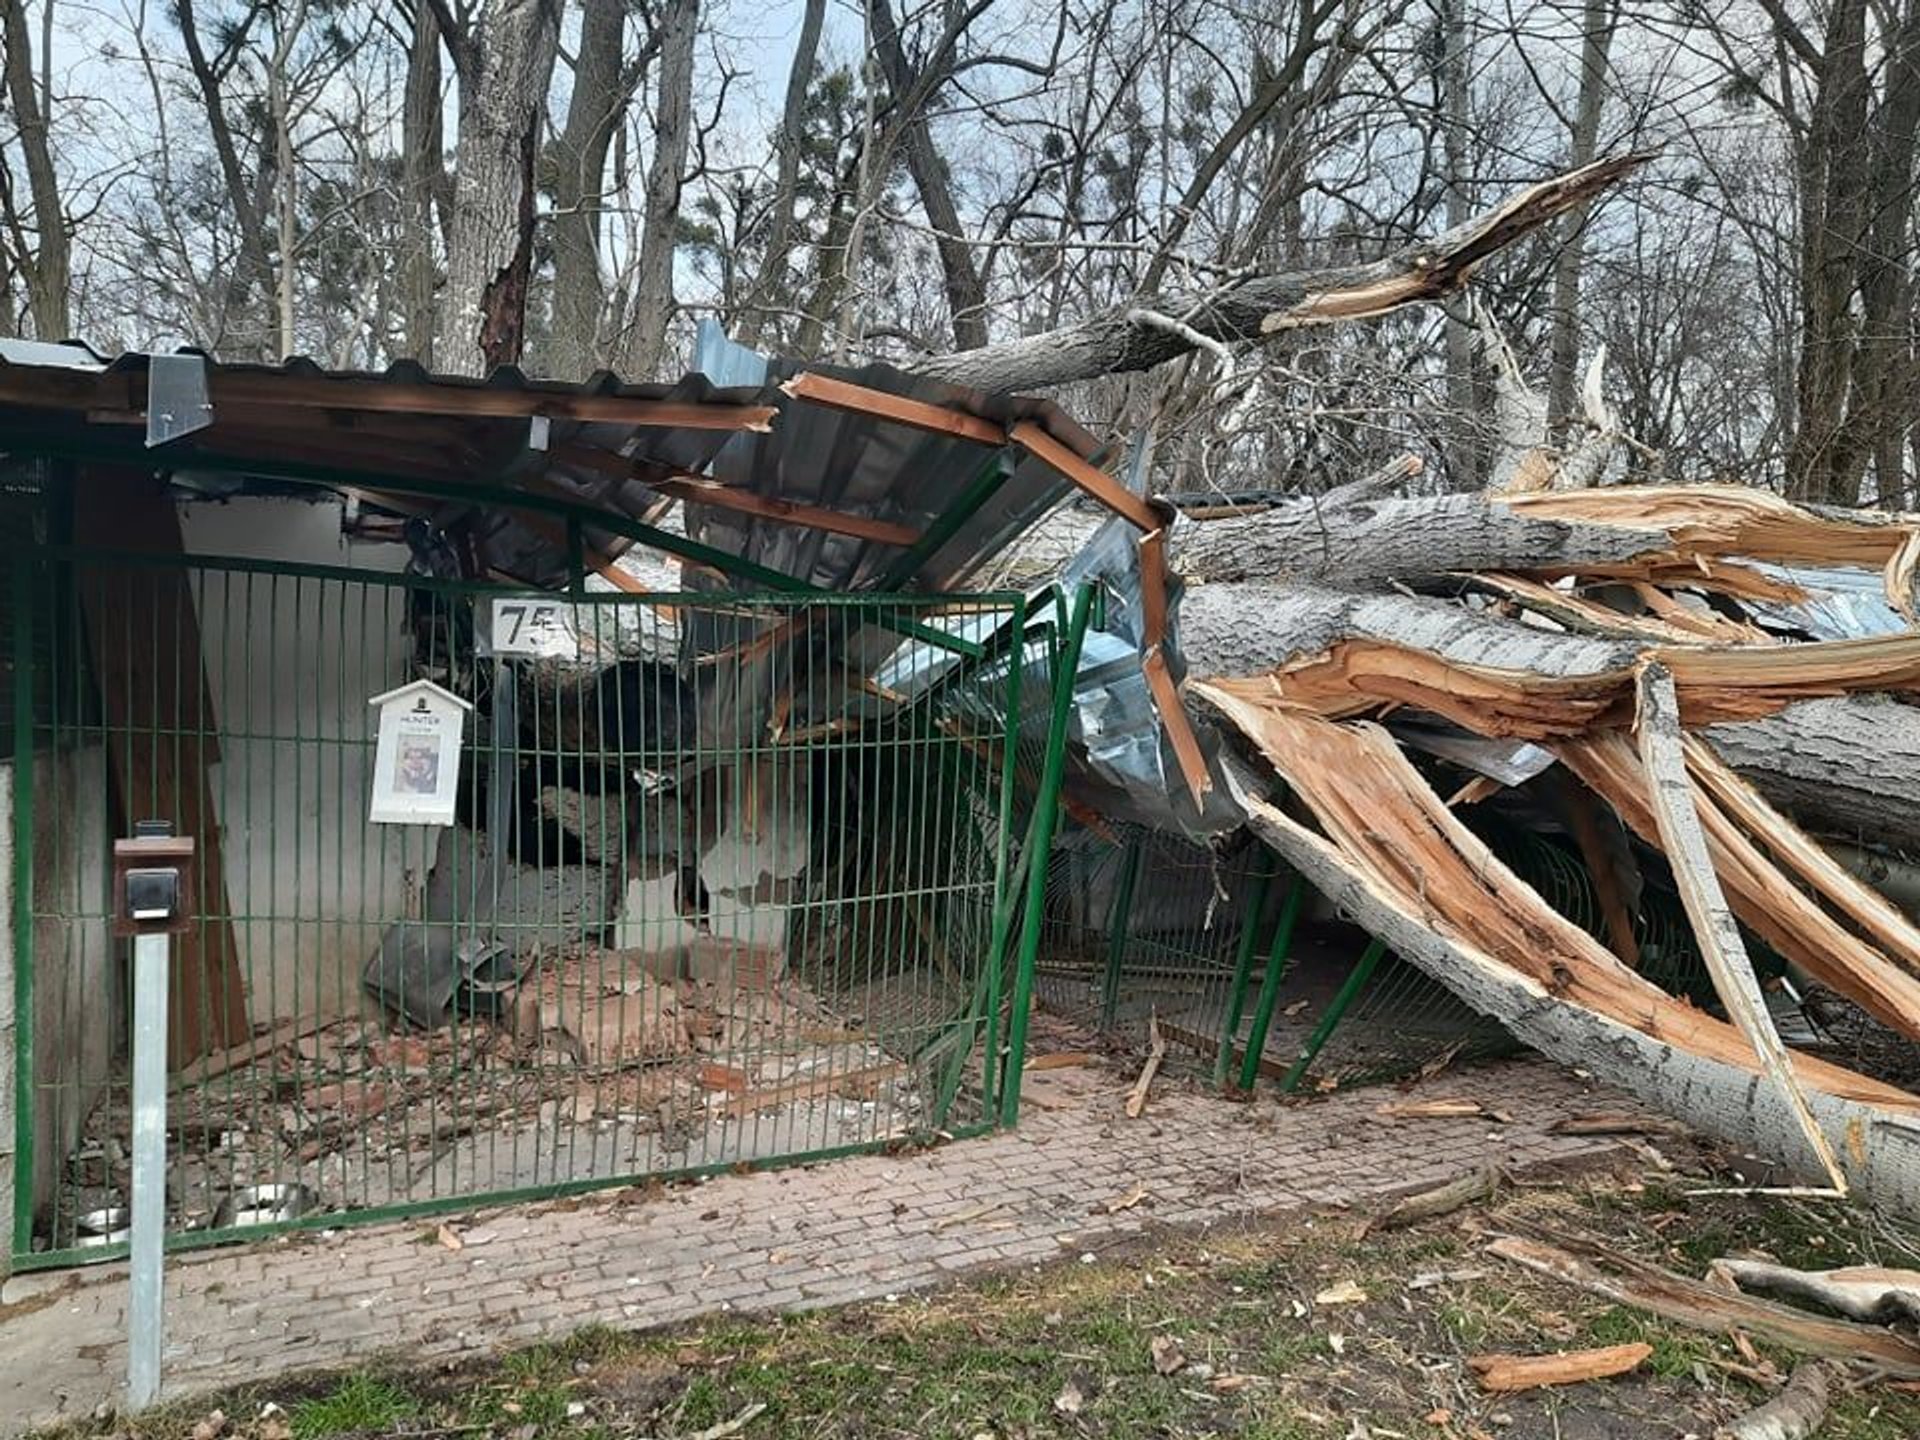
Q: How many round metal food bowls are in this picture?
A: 2